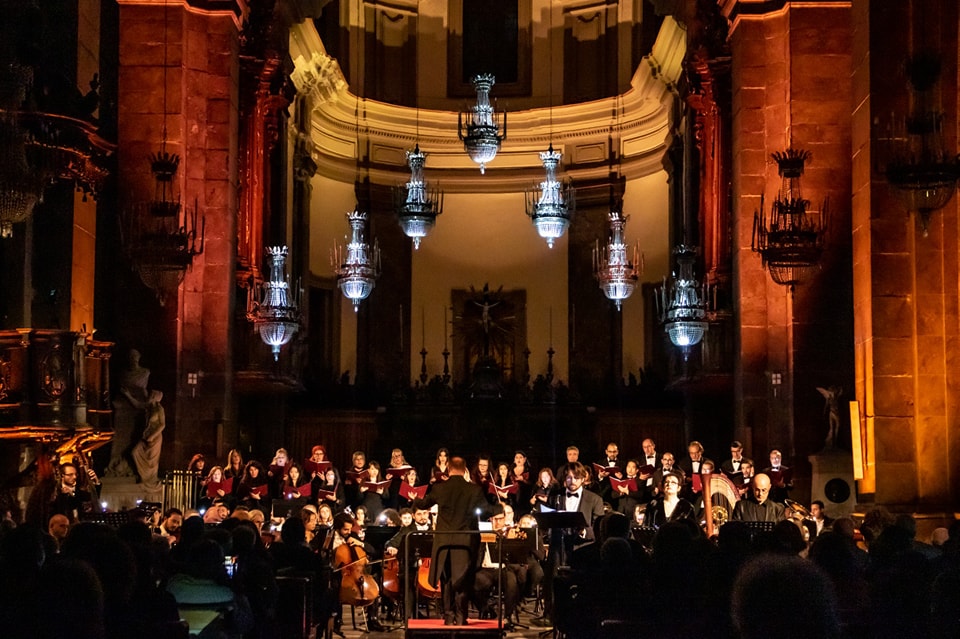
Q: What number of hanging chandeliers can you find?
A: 11